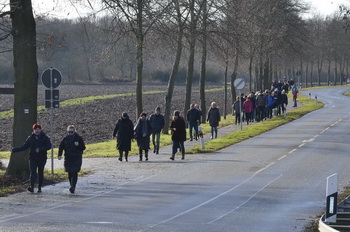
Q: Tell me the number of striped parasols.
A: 0